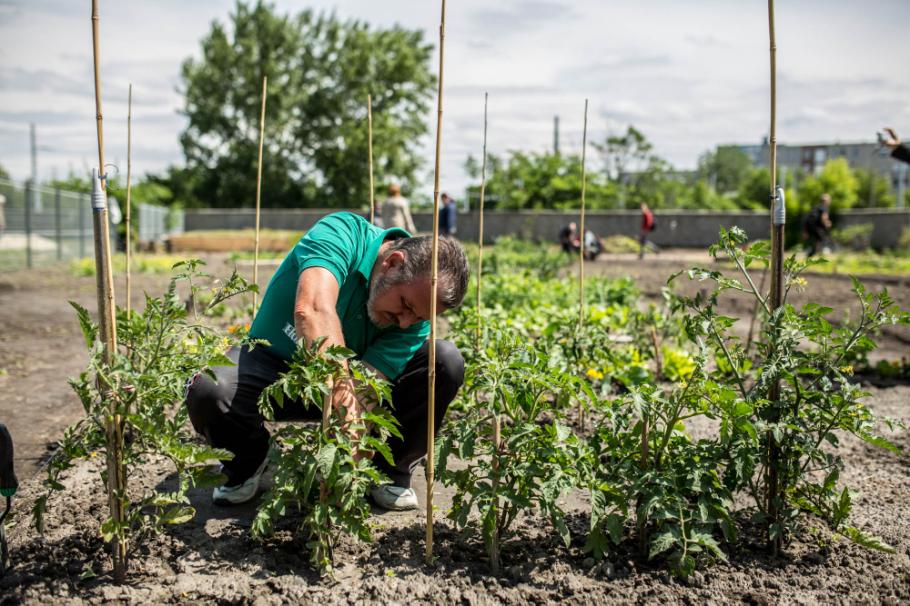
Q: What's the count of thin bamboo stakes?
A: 8